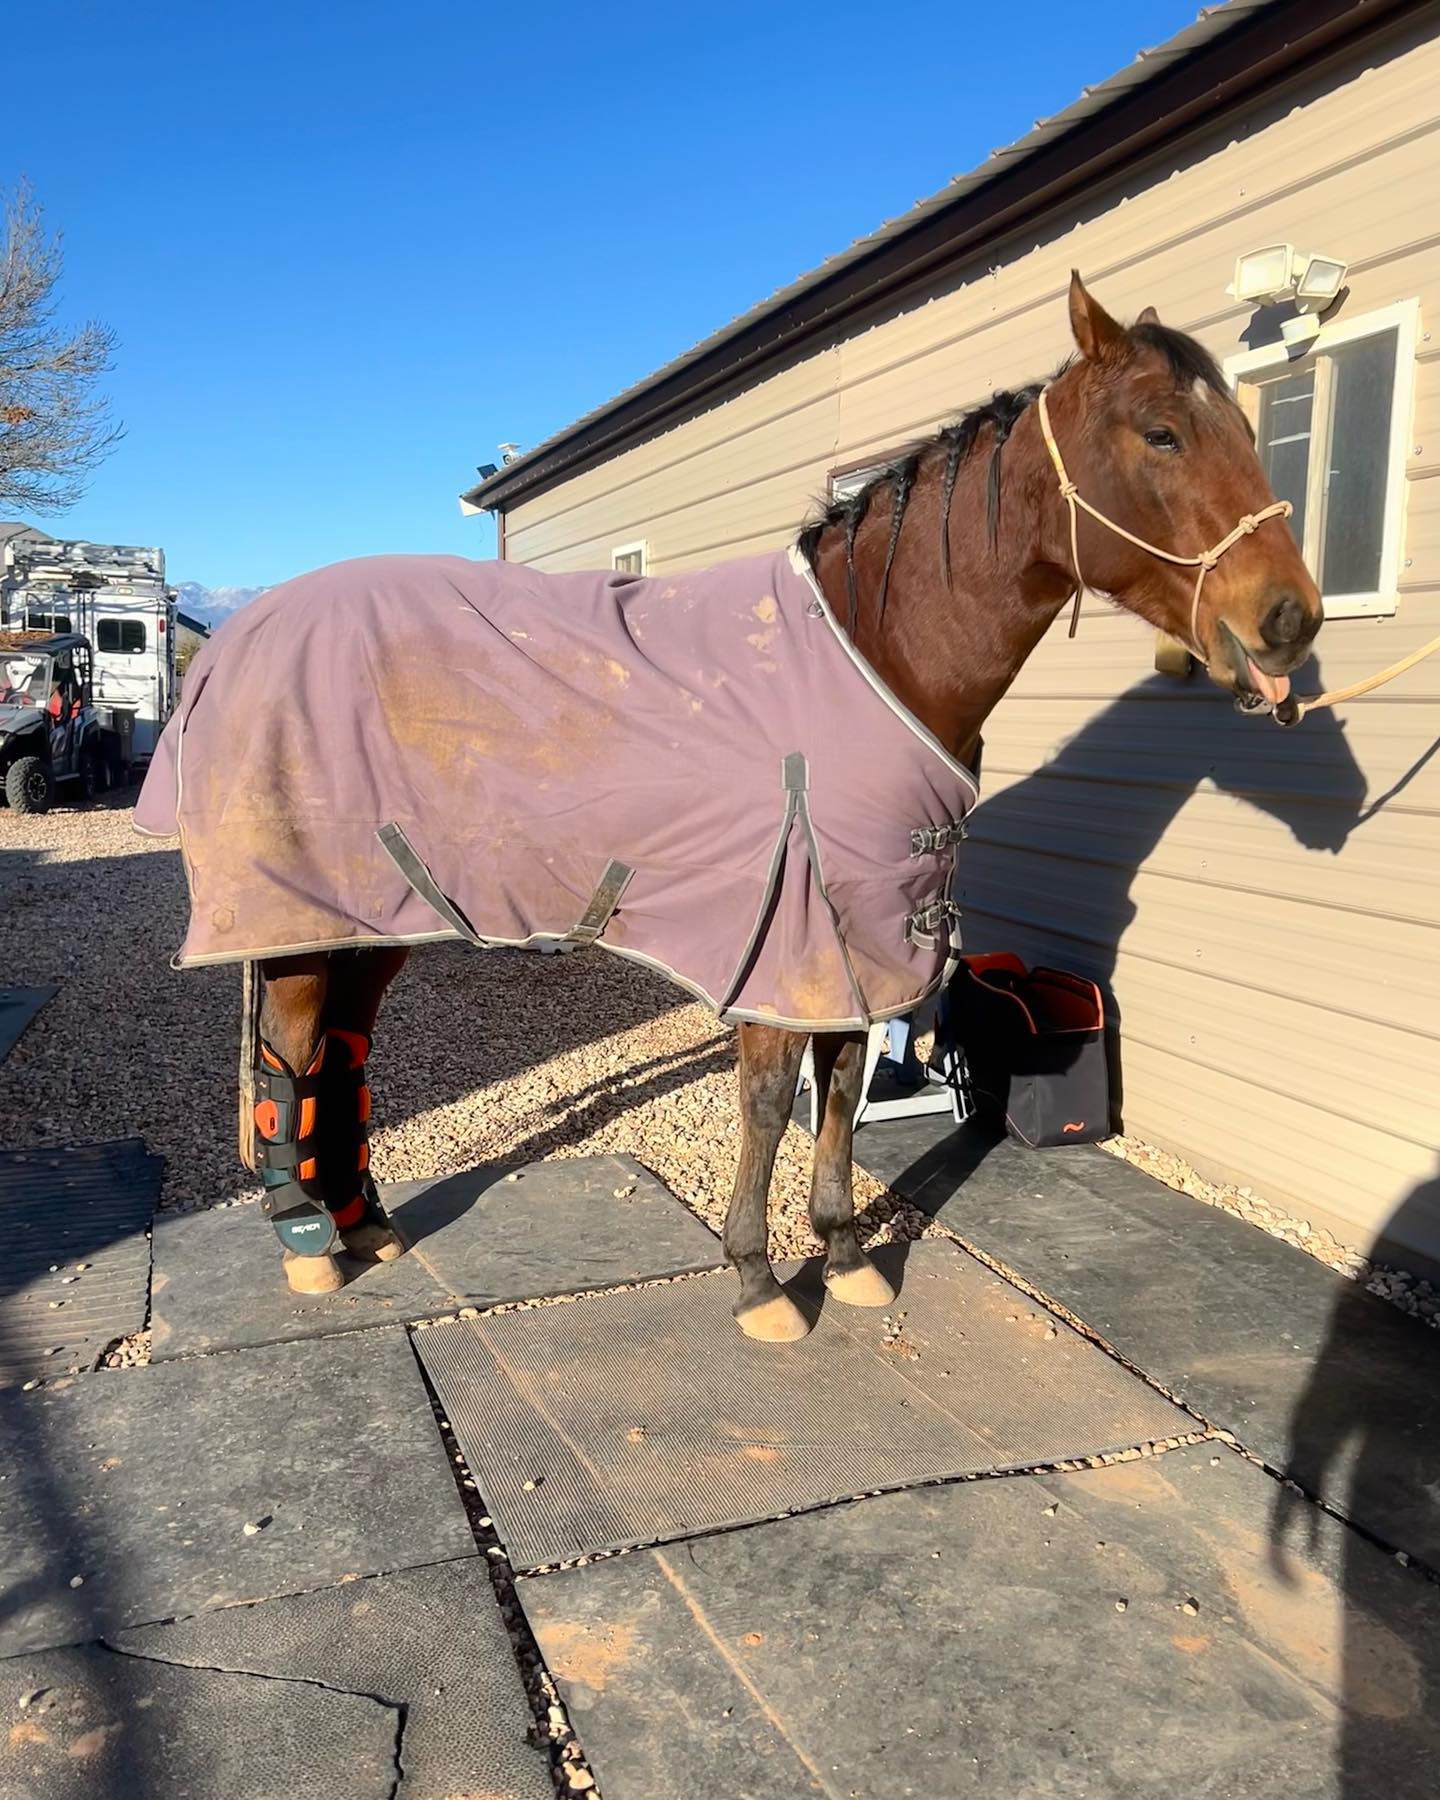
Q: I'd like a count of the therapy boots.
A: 2